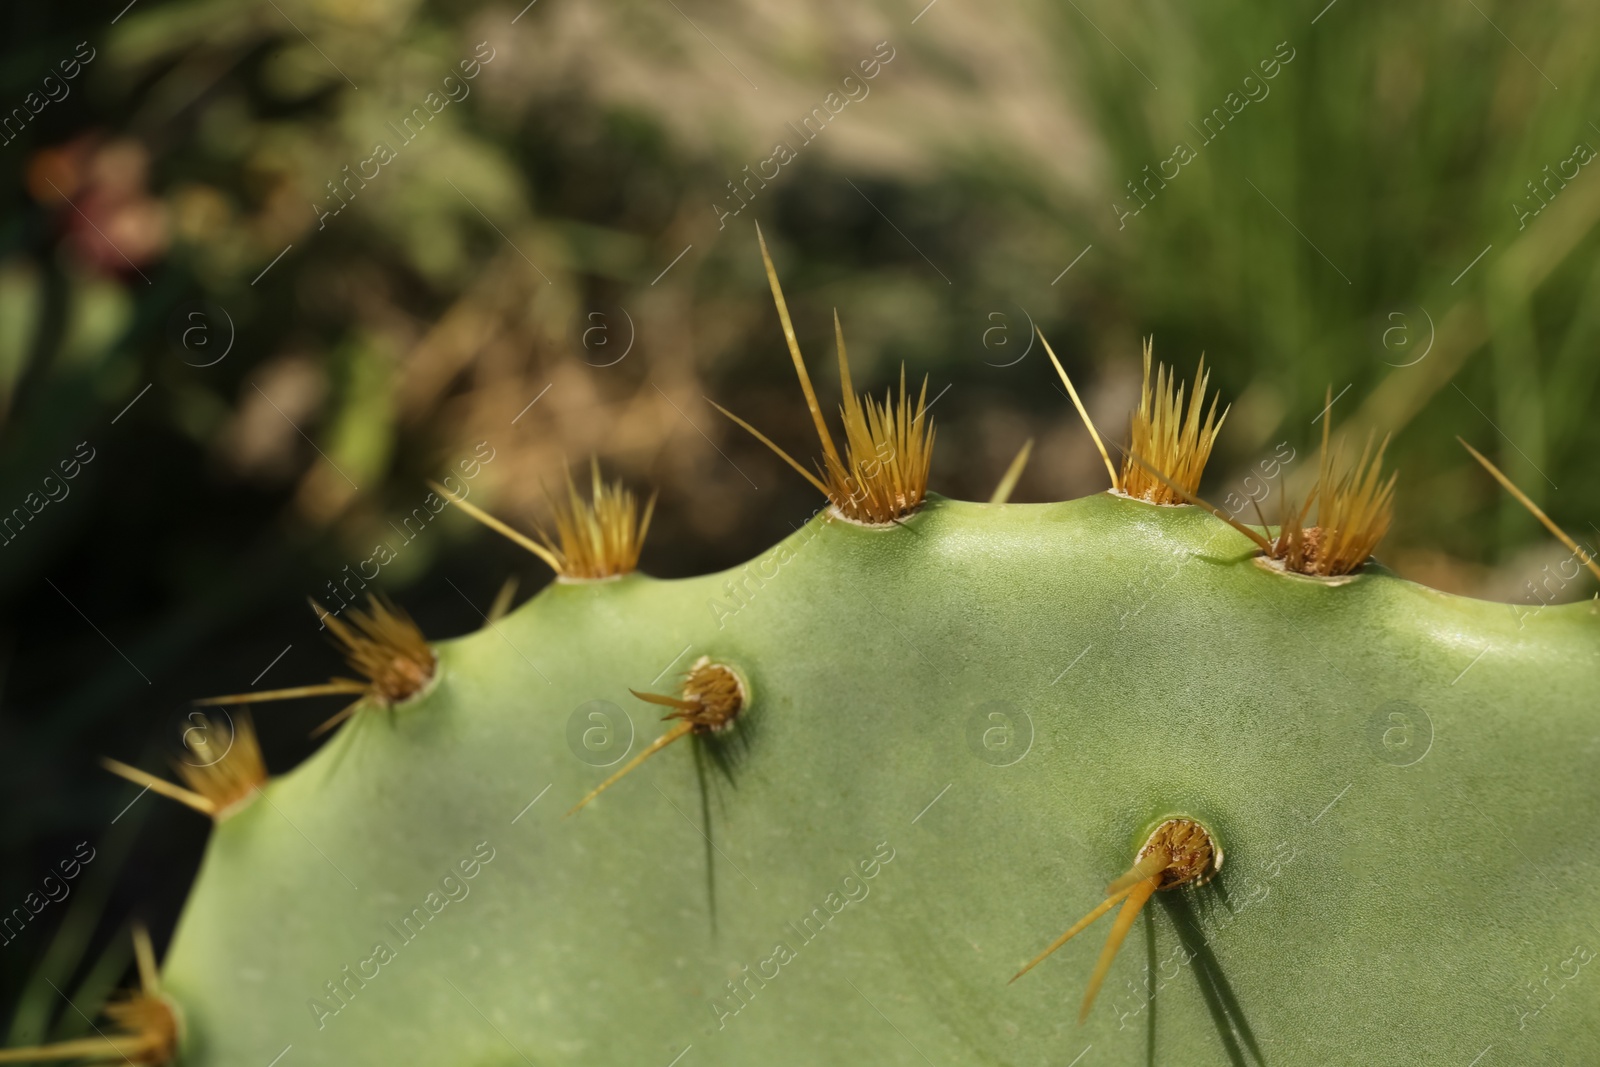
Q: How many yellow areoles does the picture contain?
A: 9